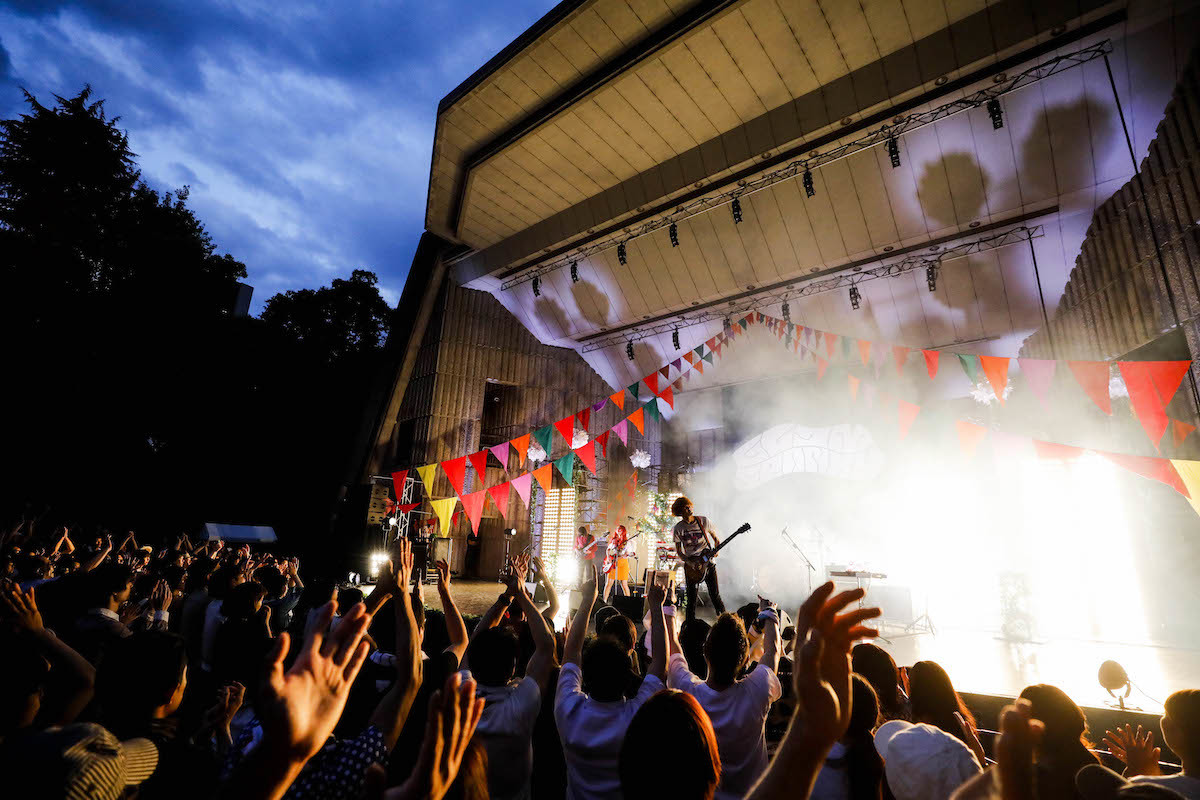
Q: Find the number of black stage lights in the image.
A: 14